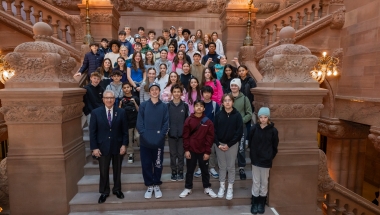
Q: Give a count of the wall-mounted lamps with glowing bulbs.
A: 2